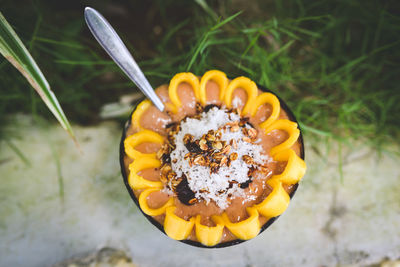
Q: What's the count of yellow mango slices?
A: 14